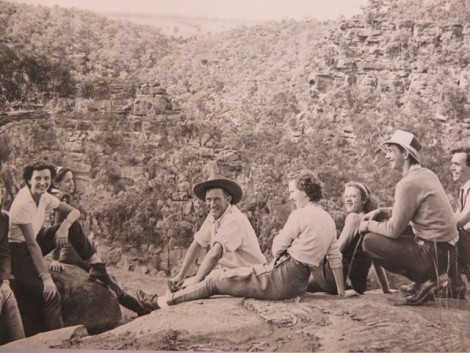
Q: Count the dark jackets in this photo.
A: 1